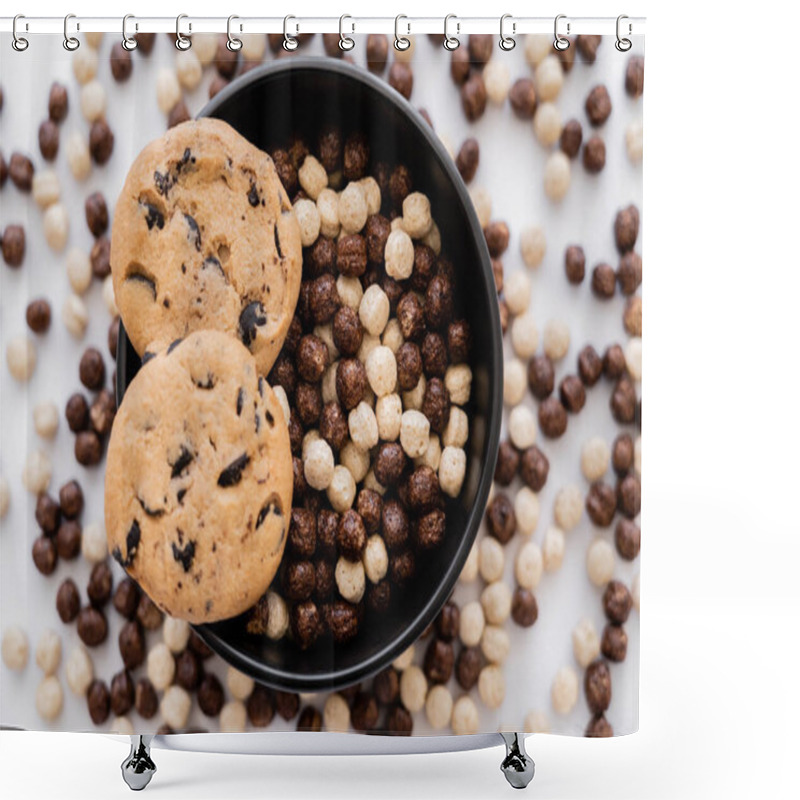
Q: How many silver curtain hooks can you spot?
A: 12